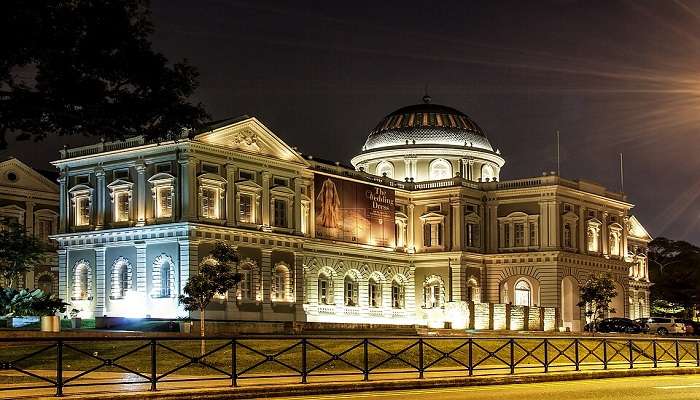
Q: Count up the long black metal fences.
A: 1